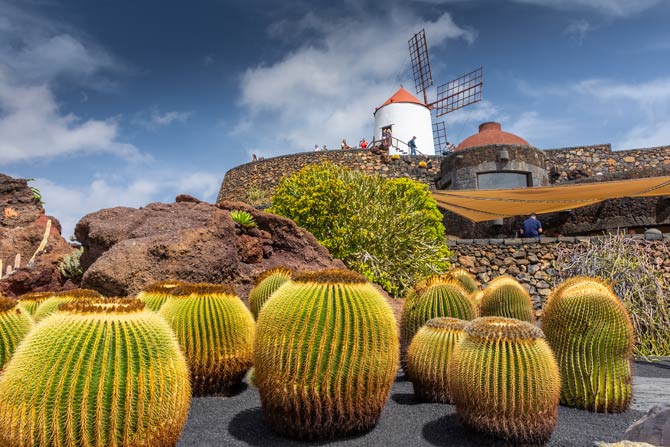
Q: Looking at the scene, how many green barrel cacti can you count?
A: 14